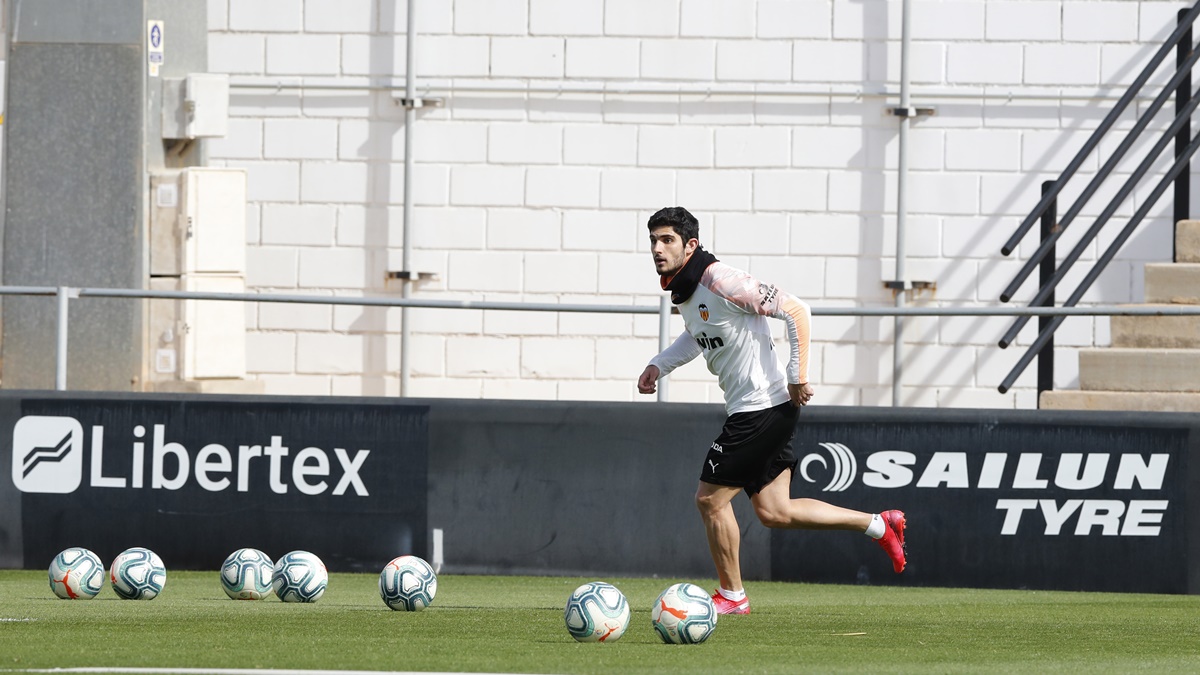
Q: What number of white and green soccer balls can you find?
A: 7